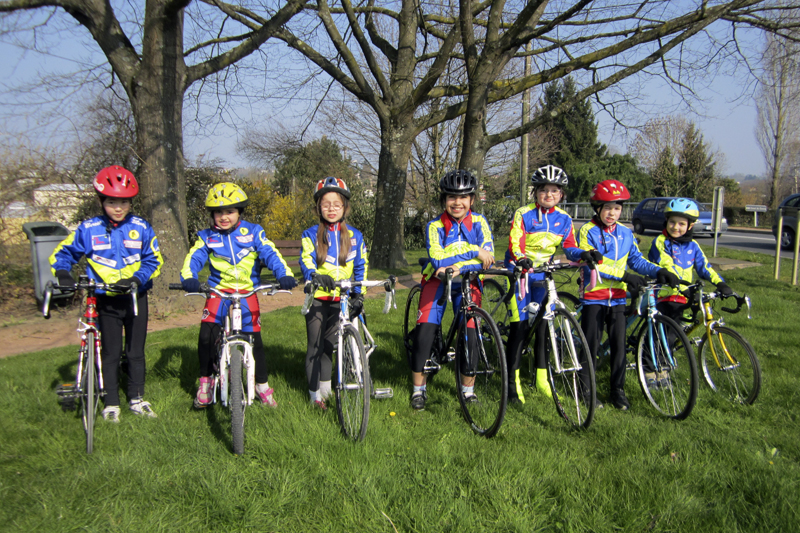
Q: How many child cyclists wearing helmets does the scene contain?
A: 7